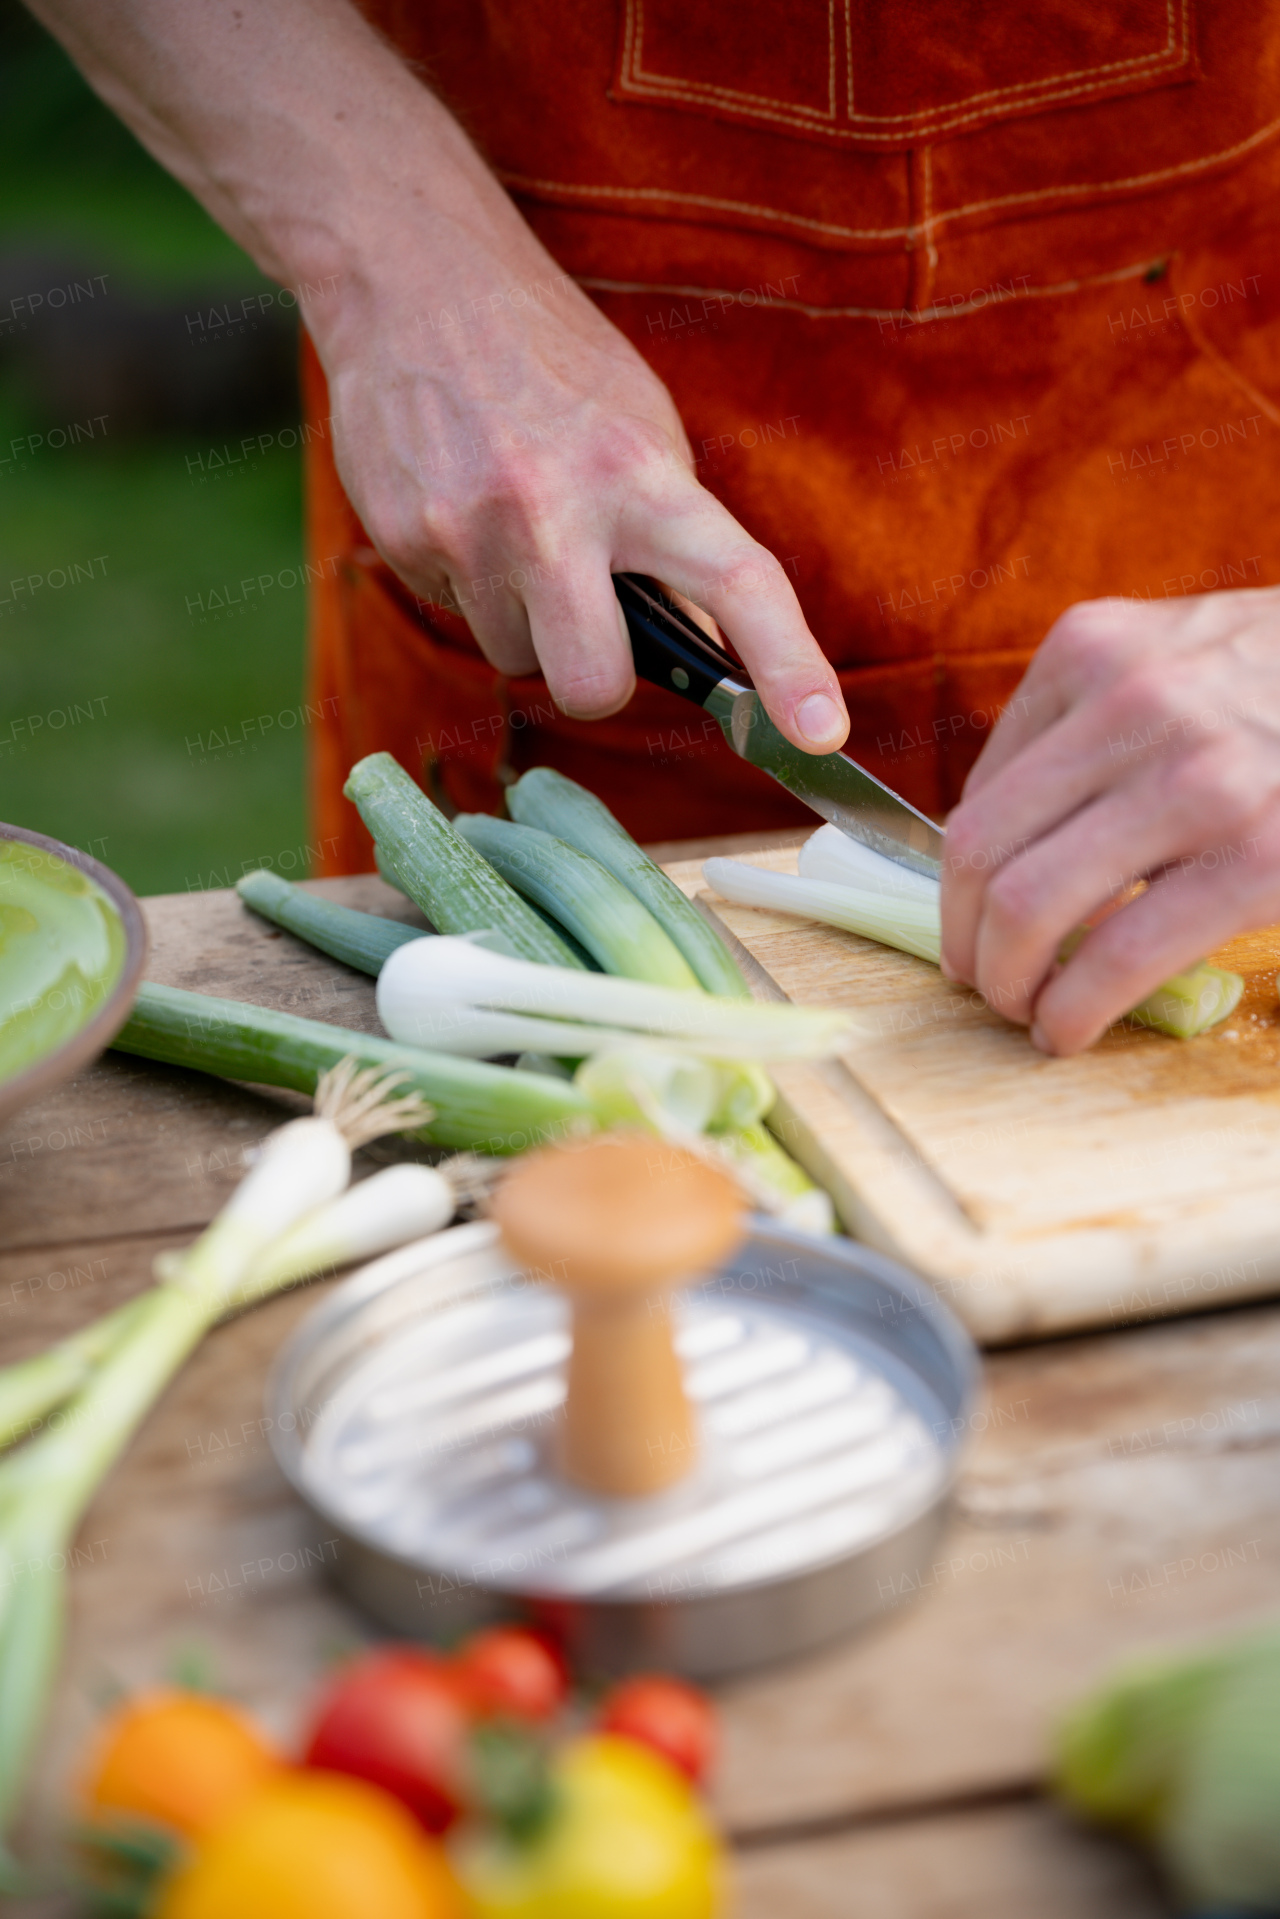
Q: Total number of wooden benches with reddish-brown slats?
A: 0